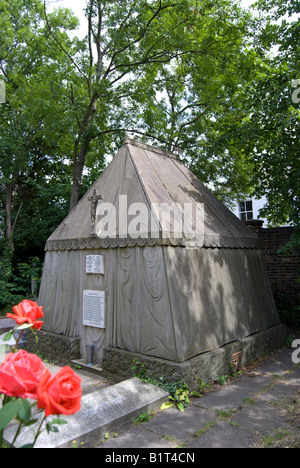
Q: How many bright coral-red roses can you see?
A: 3